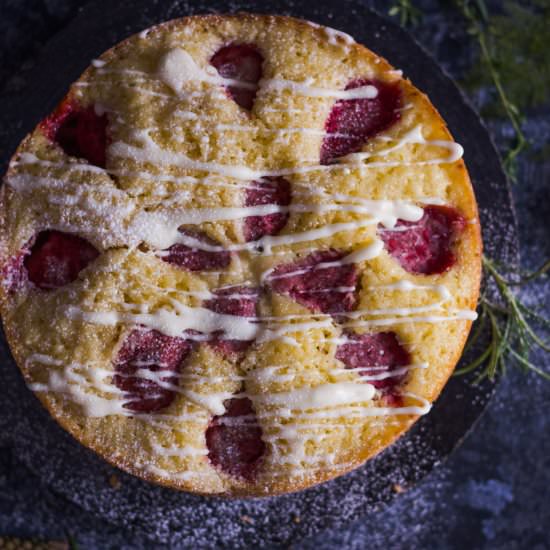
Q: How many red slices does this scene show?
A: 12